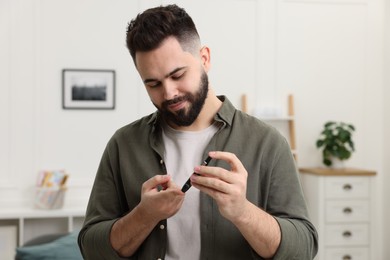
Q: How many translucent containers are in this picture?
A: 1